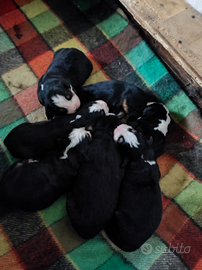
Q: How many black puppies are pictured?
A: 7